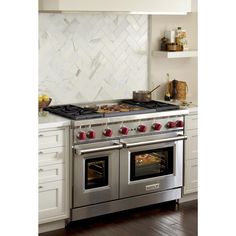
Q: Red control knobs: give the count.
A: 8